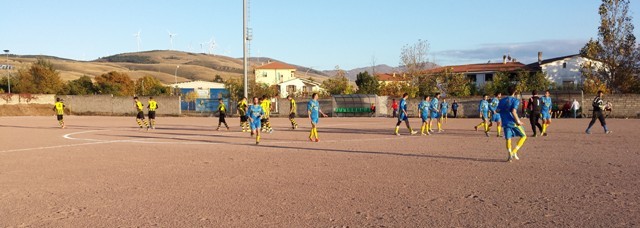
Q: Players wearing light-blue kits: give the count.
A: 10